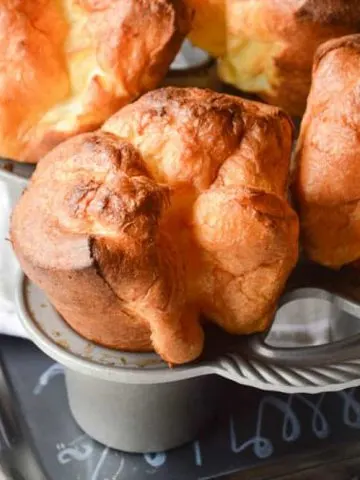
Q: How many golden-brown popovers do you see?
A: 4